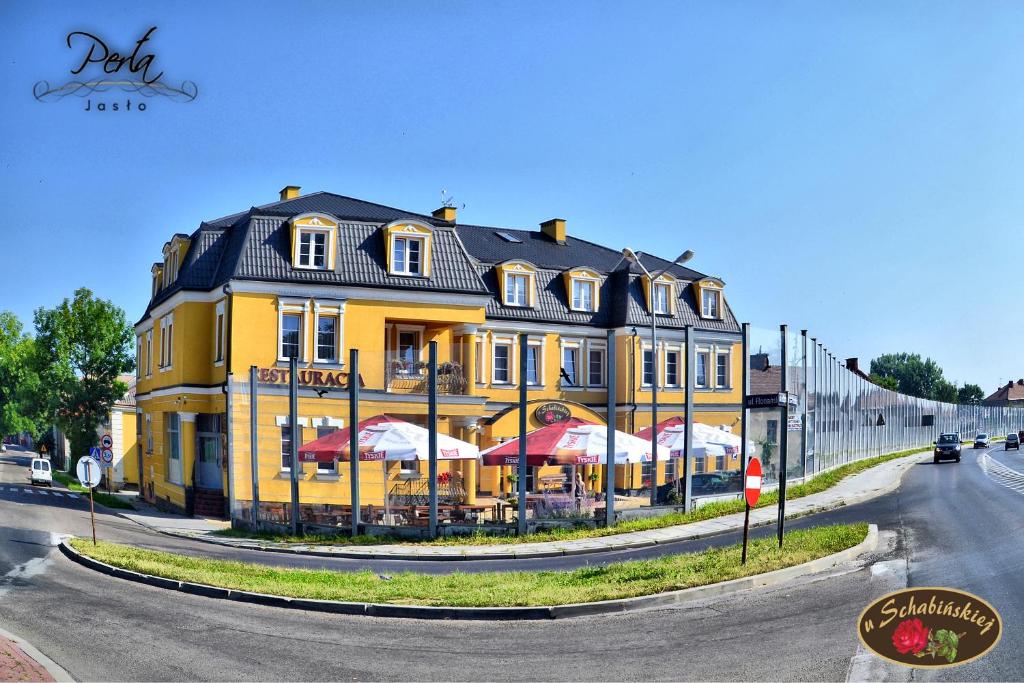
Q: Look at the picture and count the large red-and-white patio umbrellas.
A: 3